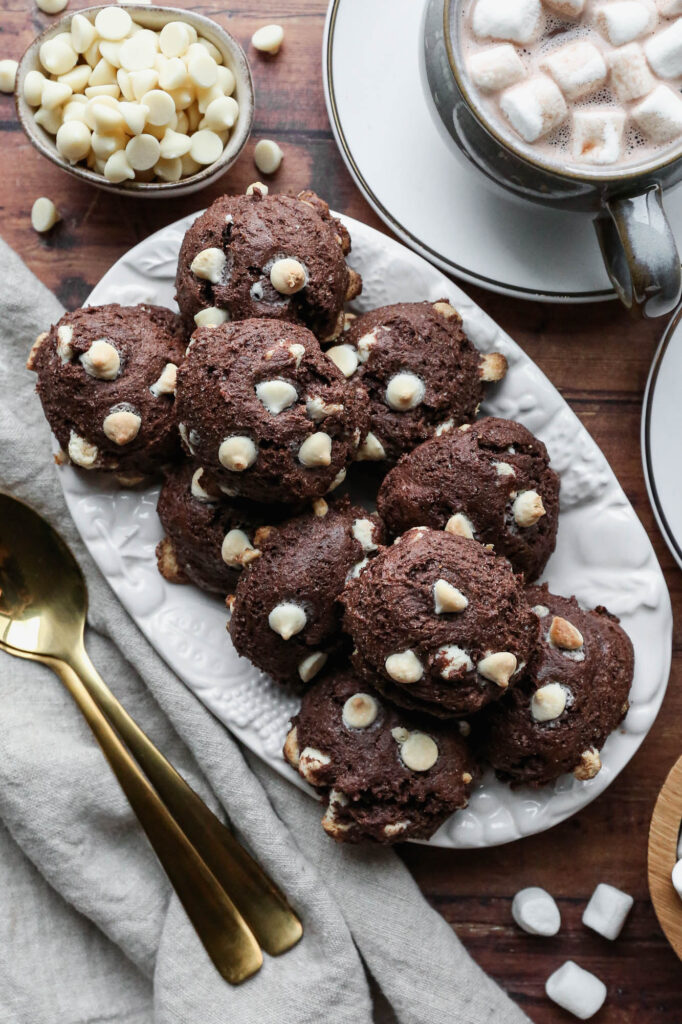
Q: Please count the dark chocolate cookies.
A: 10